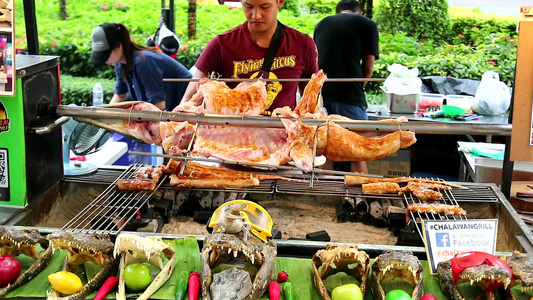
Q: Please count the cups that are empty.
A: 0